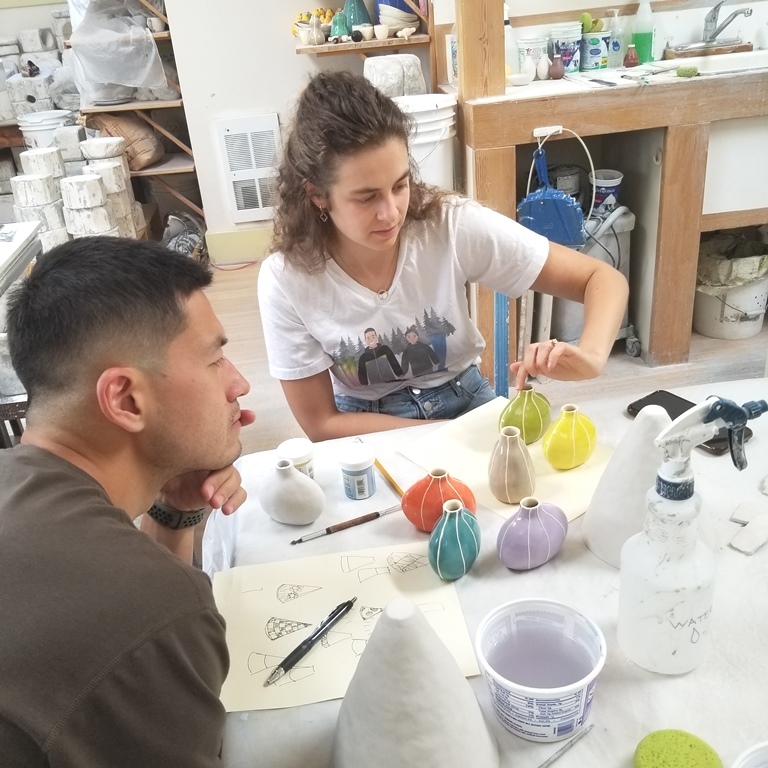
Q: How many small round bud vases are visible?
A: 7